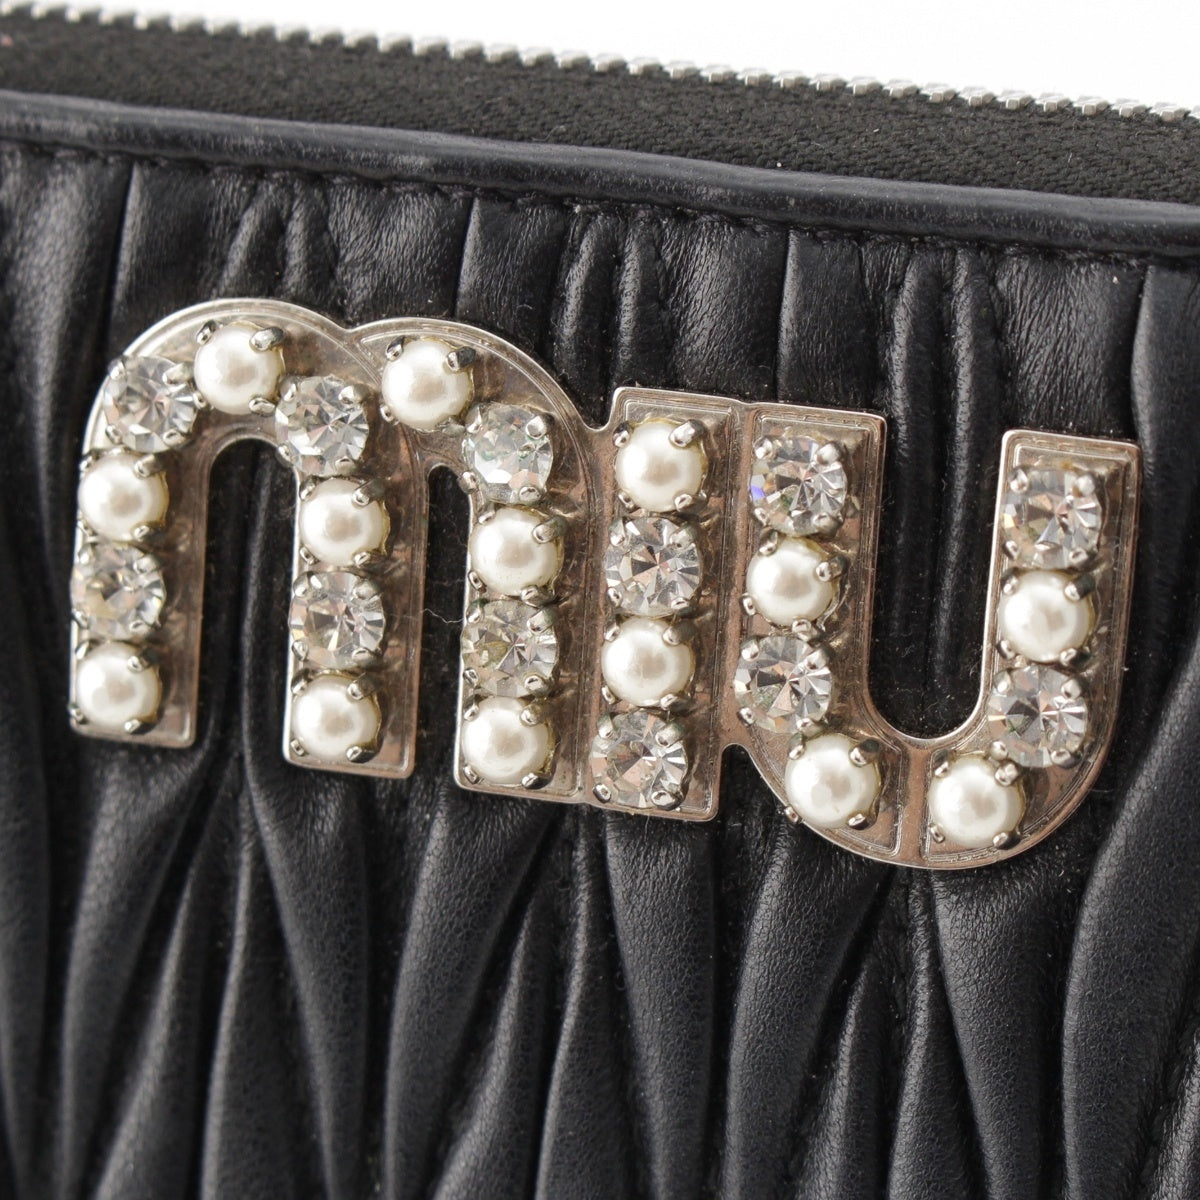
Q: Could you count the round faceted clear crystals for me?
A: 12